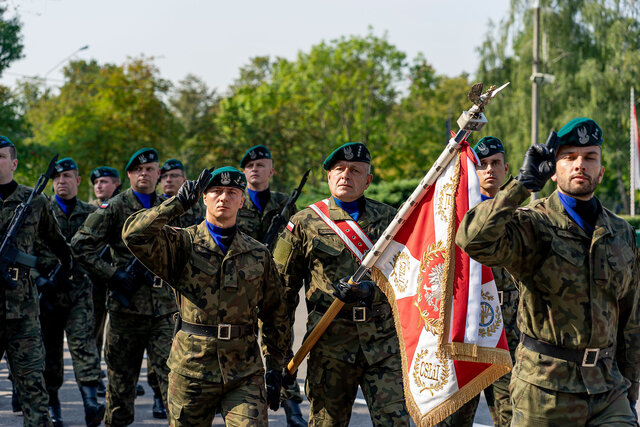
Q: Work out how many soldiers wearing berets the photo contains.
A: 10